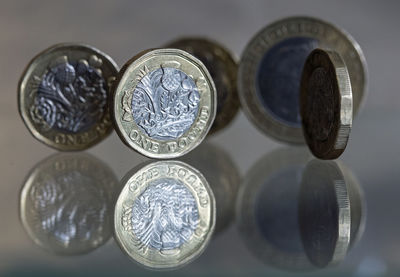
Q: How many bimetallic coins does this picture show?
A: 5